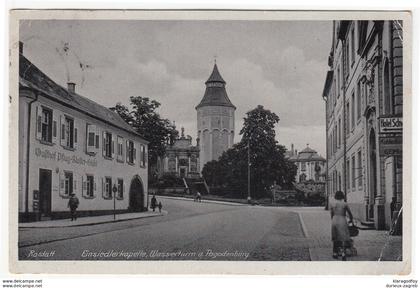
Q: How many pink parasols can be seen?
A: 0